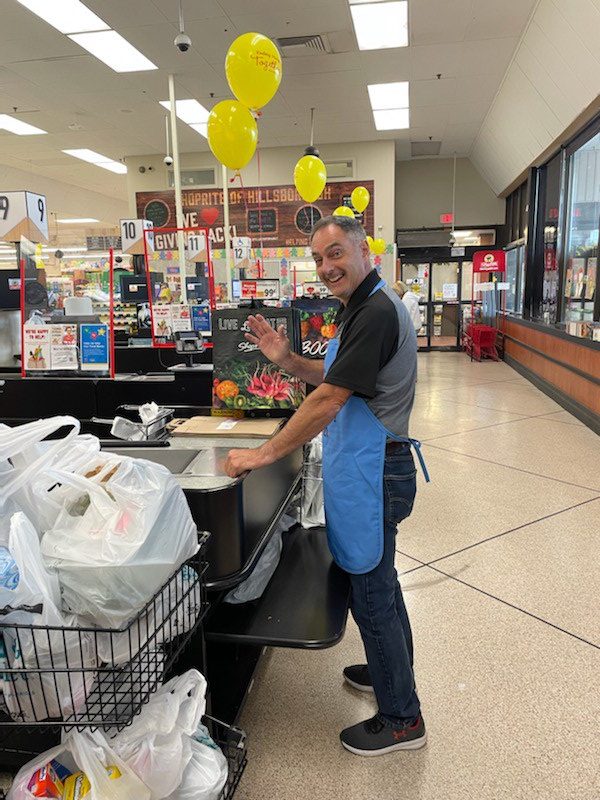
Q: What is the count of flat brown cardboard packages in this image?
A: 1